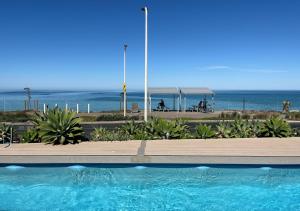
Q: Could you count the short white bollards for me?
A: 5